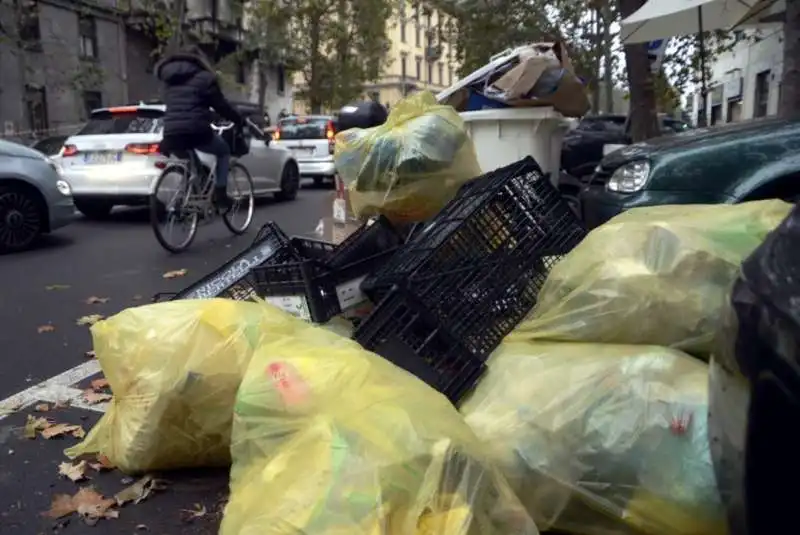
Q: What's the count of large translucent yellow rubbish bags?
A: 5